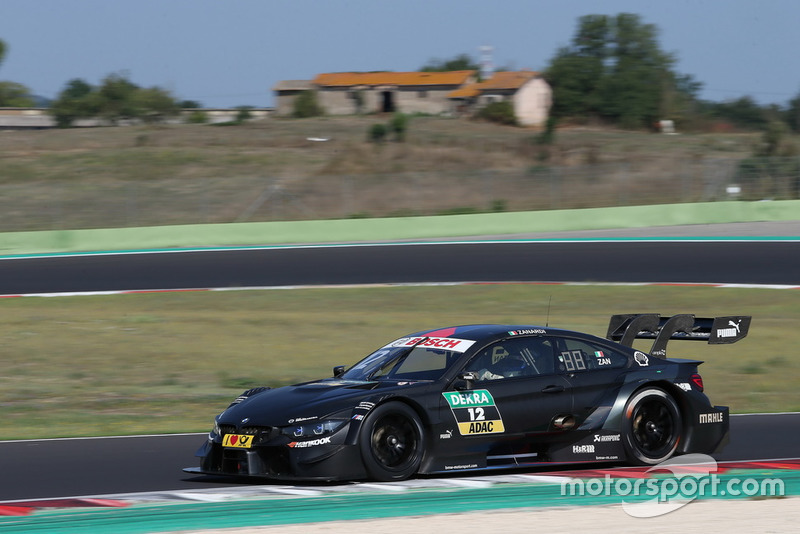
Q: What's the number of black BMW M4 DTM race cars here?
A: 1